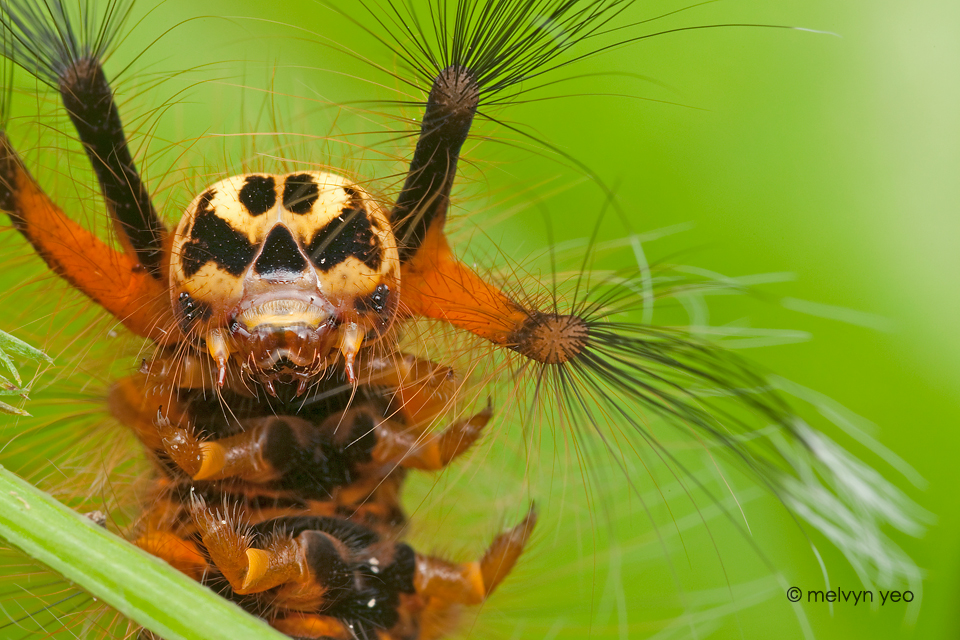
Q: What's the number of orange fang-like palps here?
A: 2